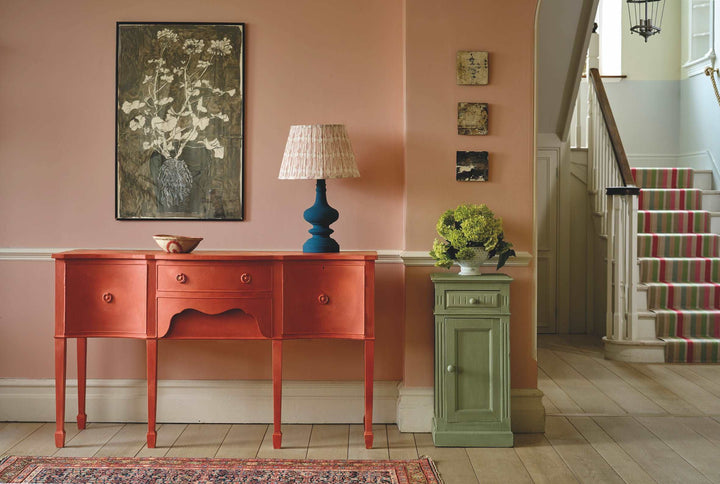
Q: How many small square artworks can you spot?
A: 3